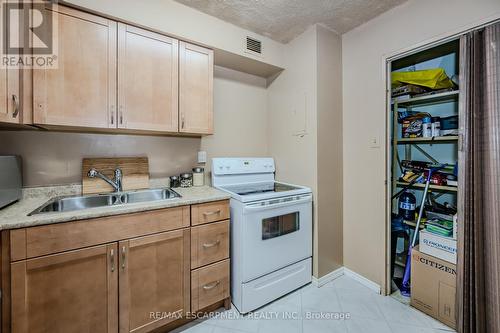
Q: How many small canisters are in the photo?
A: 3